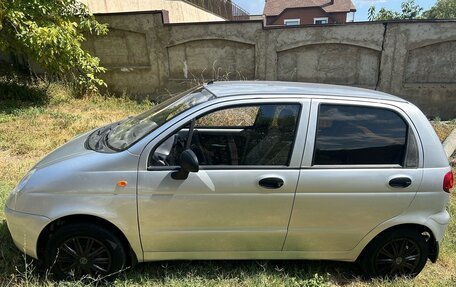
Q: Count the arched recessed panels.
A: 4